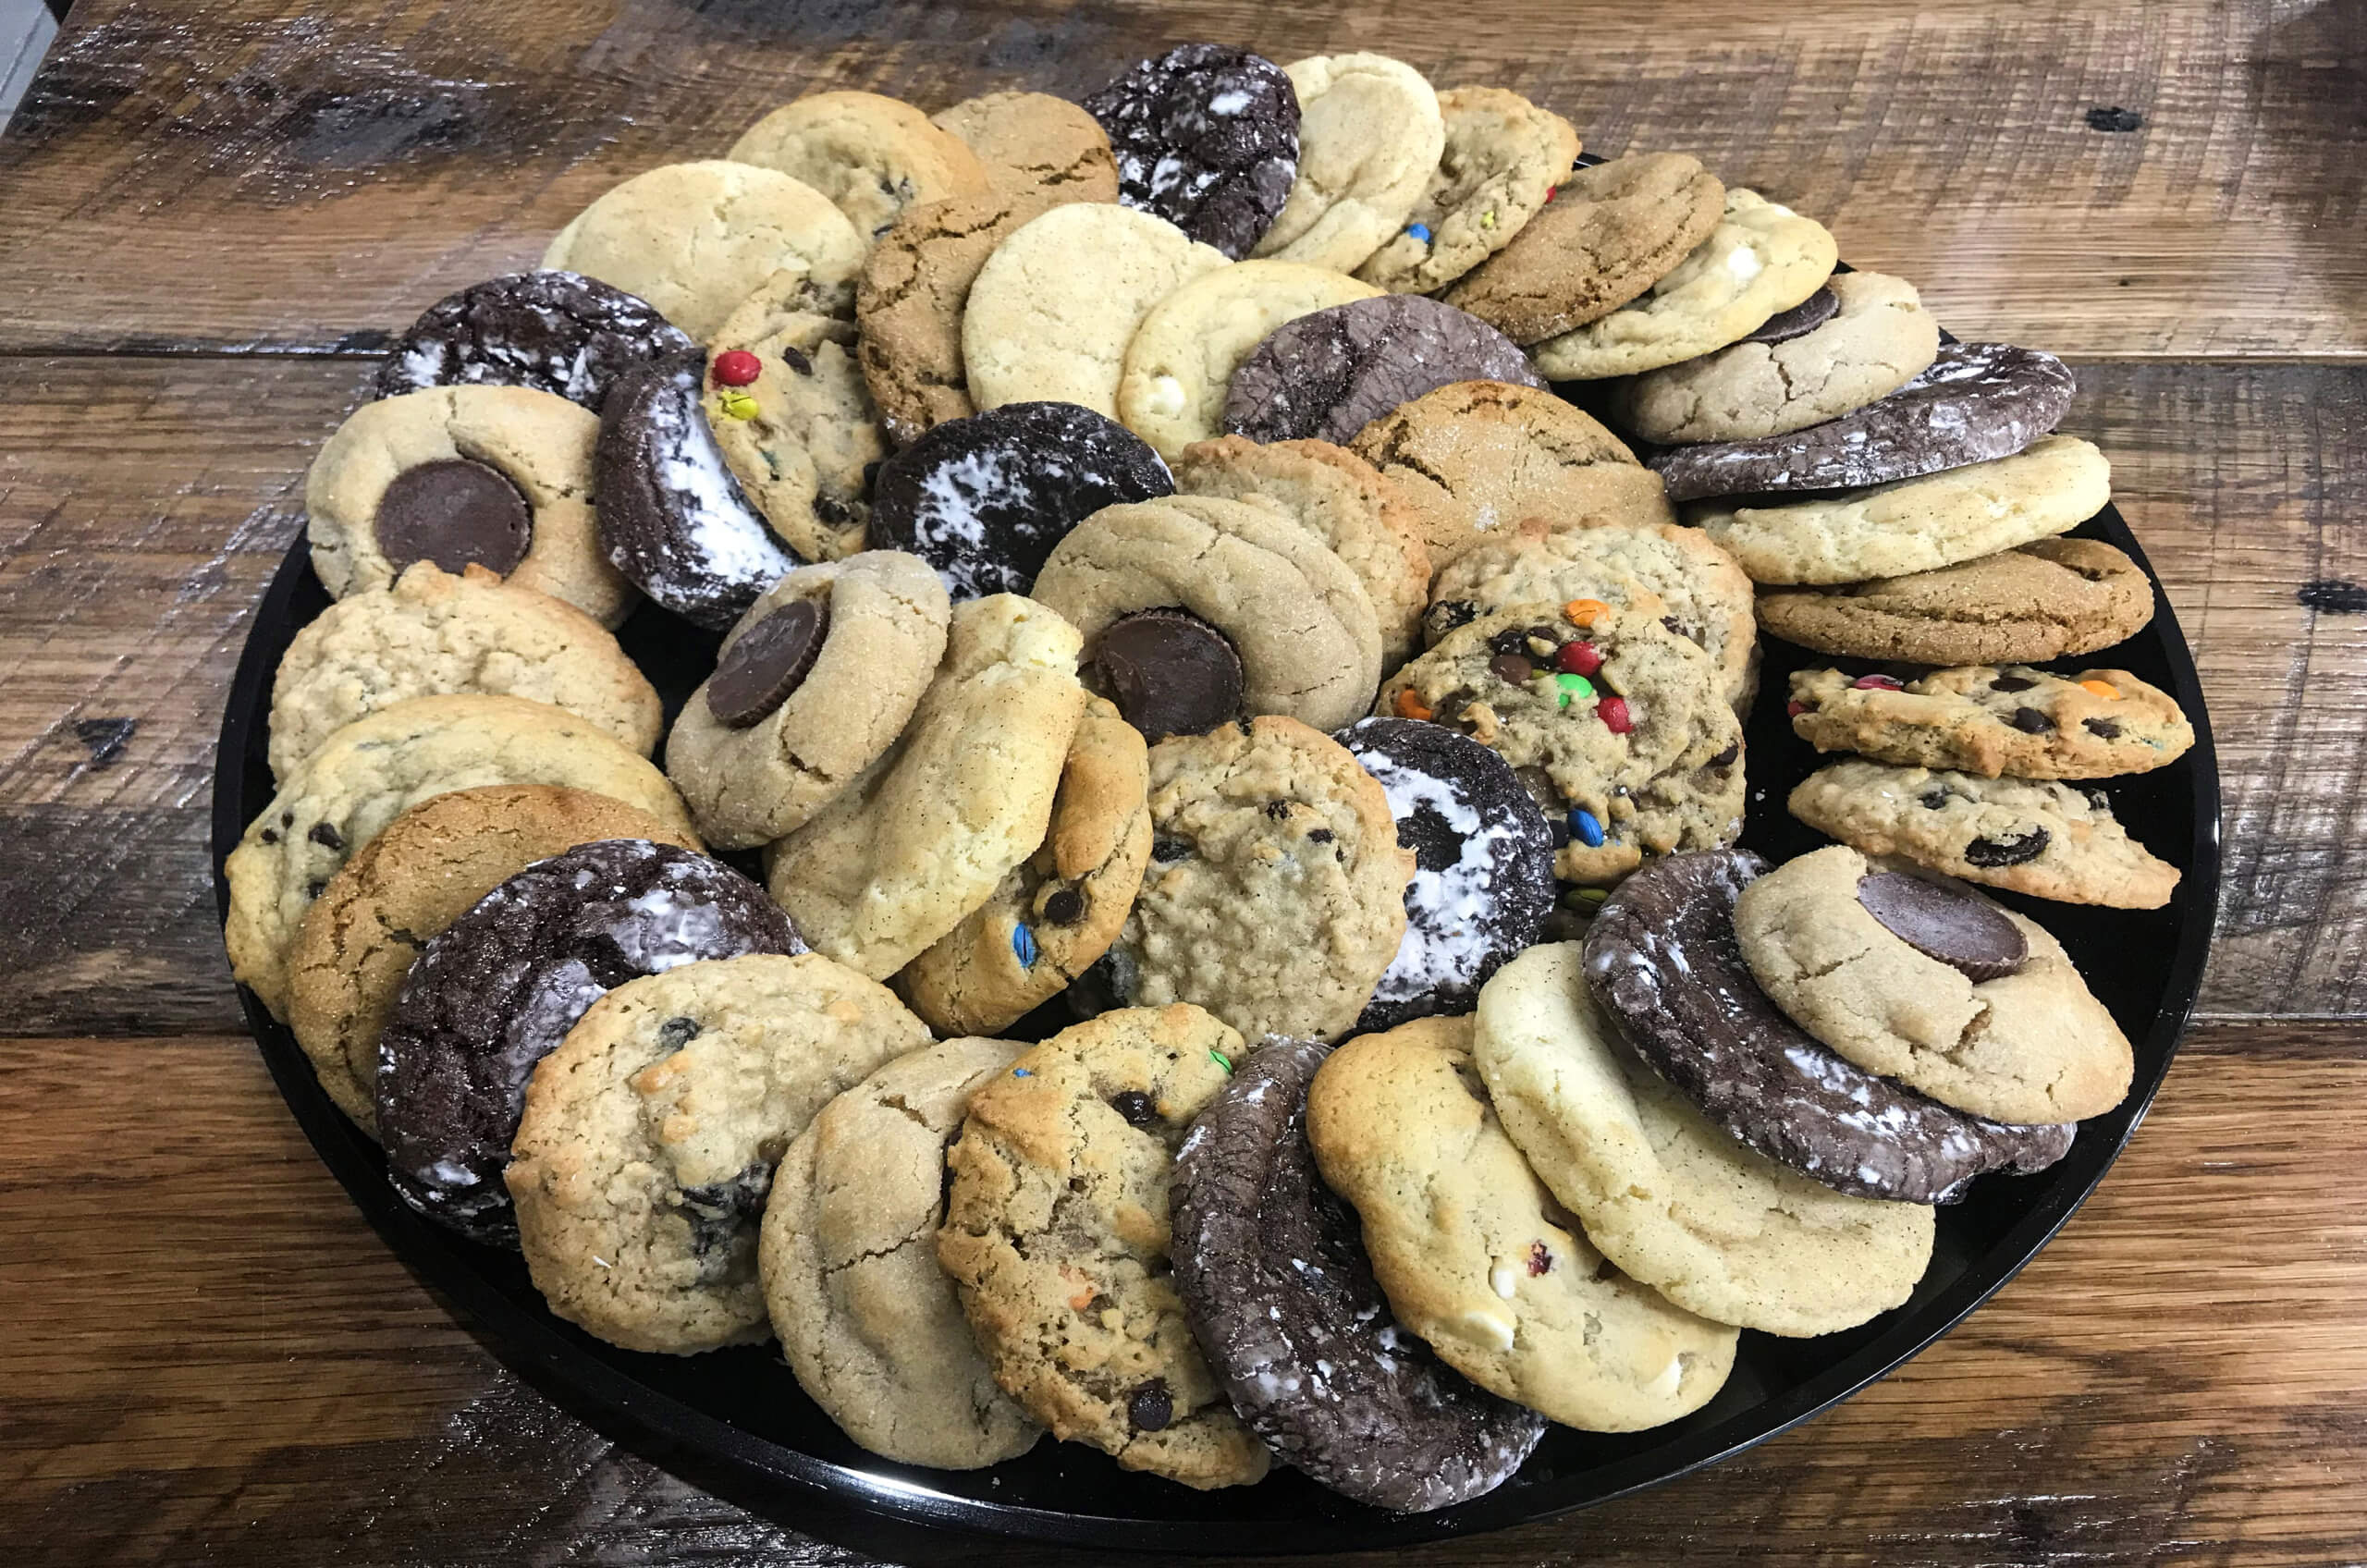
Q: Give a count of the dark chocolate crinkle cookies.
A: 10